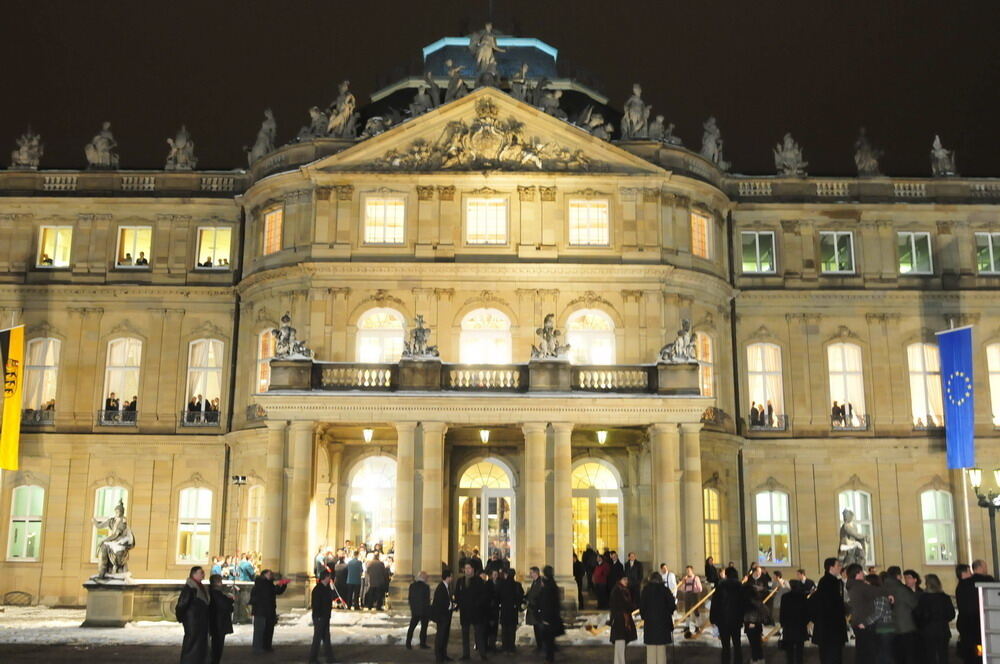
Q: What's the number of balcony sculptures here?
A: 4